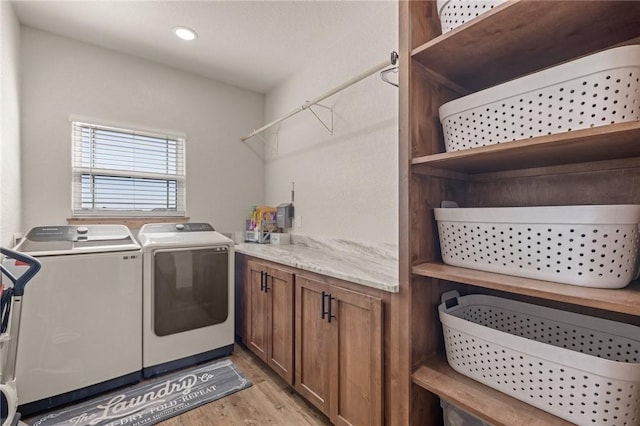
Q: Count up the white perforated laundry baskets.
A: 4